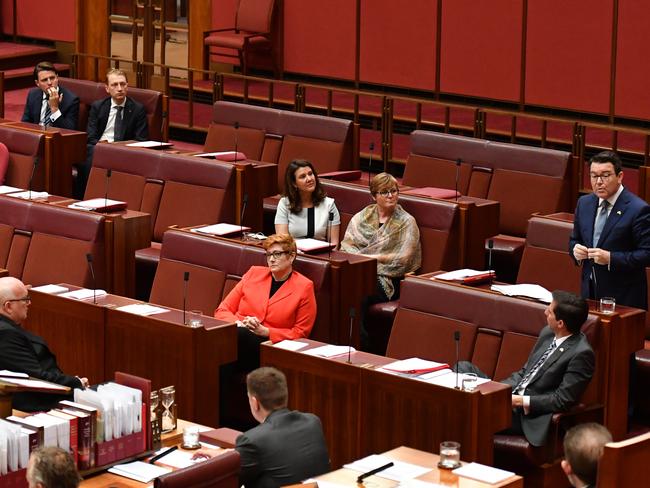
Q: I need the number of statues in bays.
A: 0